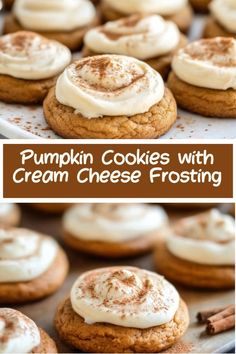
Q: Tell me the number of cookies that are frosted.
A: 13